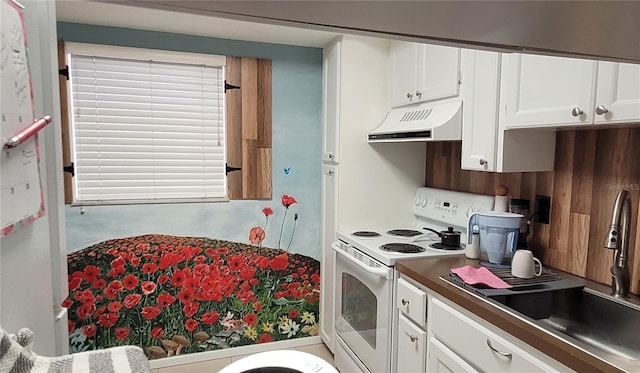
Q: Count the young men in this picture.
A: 0